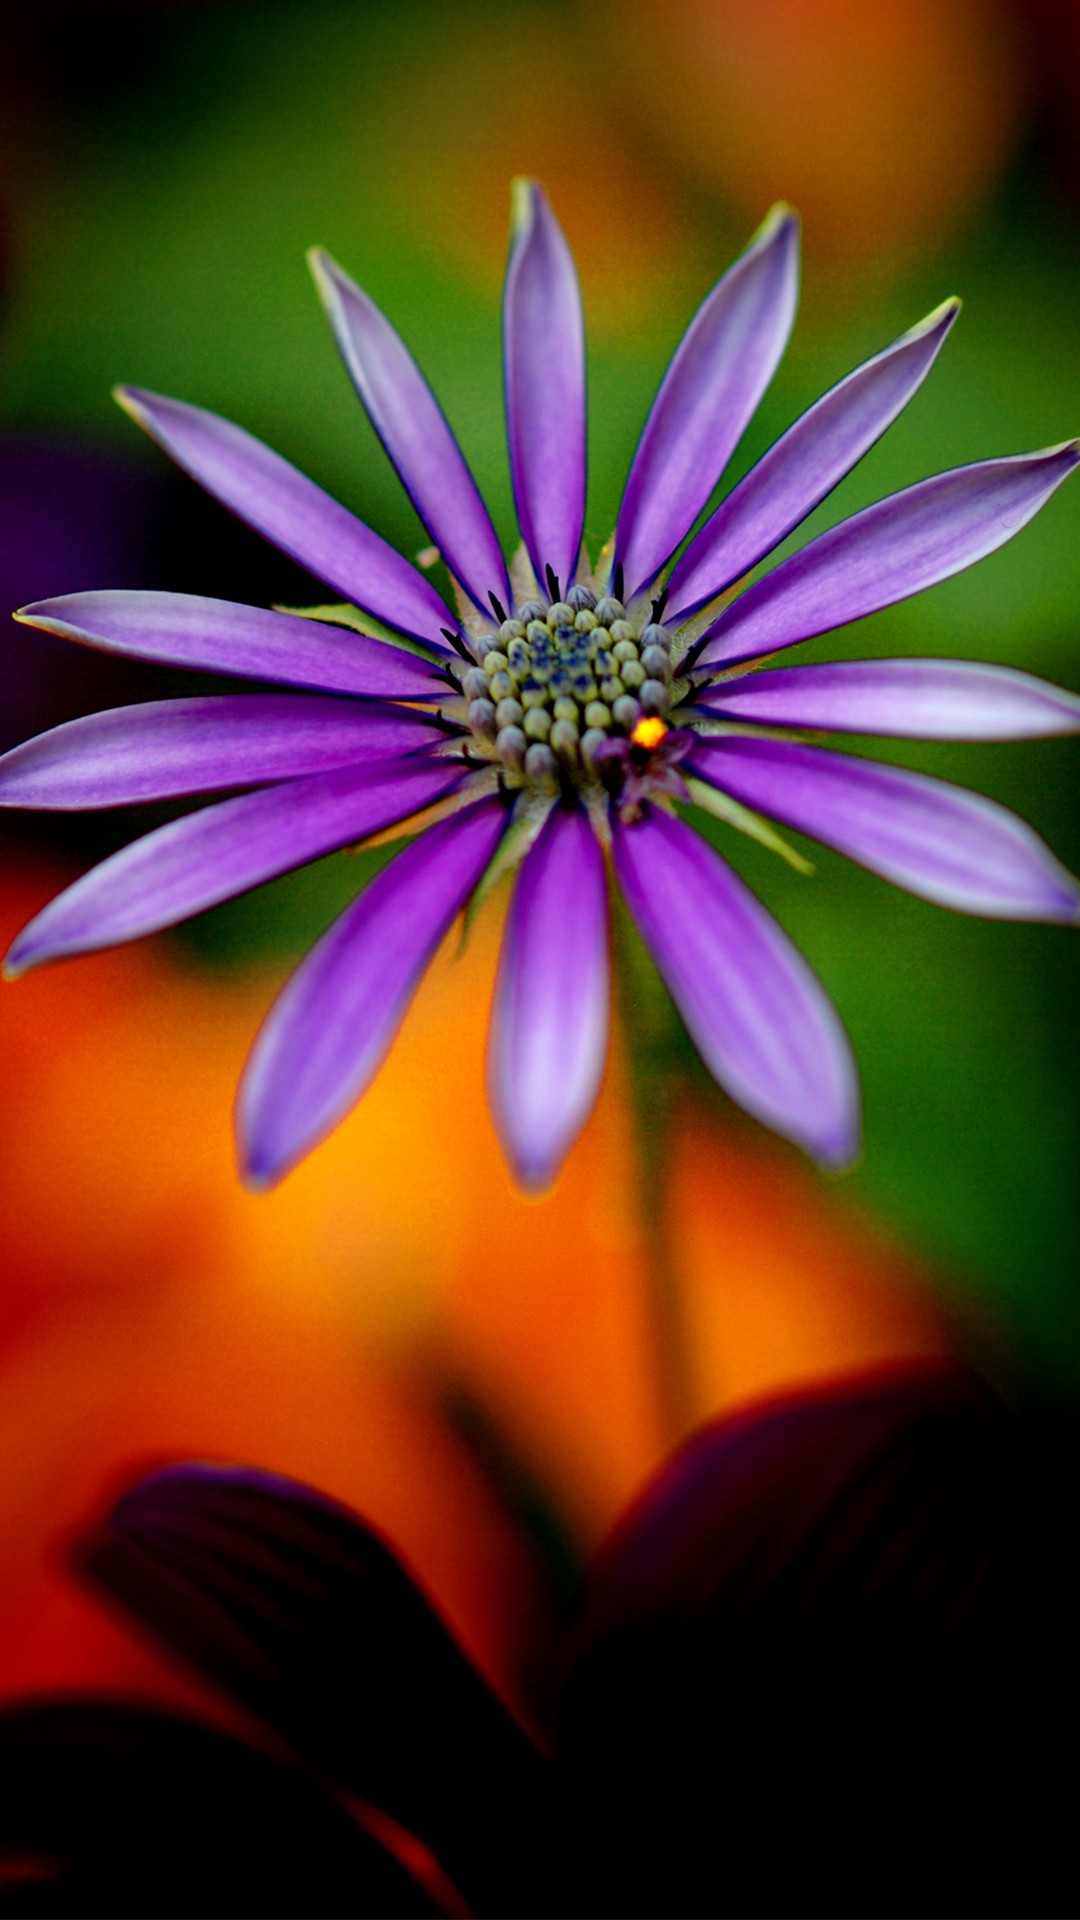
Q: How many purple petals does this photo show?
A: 14